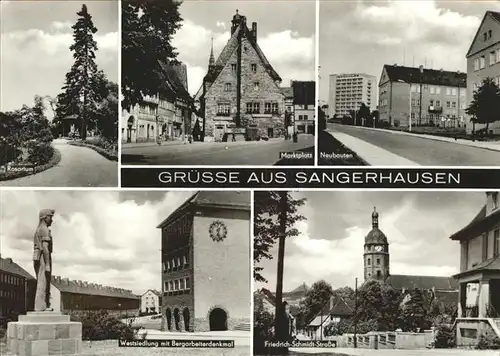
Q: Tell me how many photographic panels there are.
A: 5